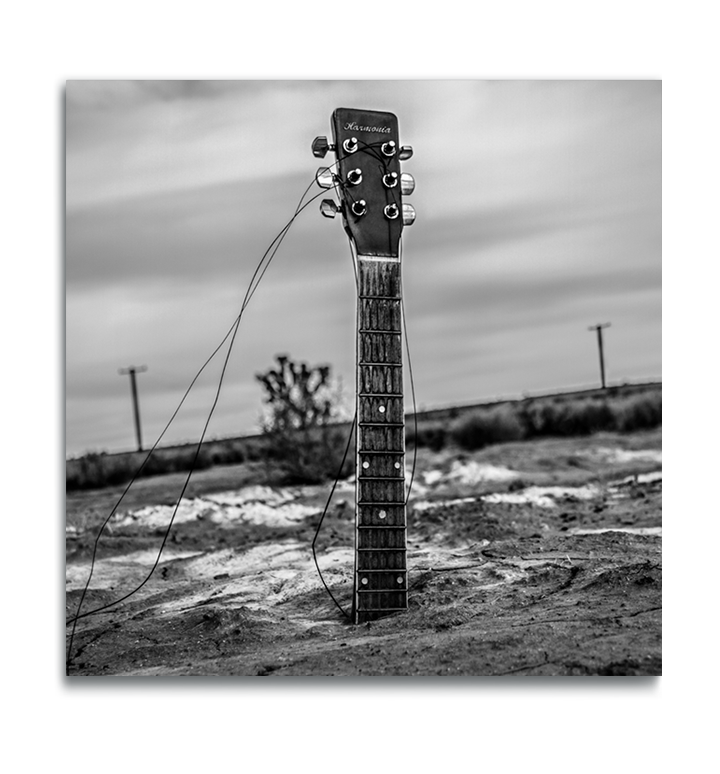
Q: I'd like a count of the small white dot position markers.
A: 6